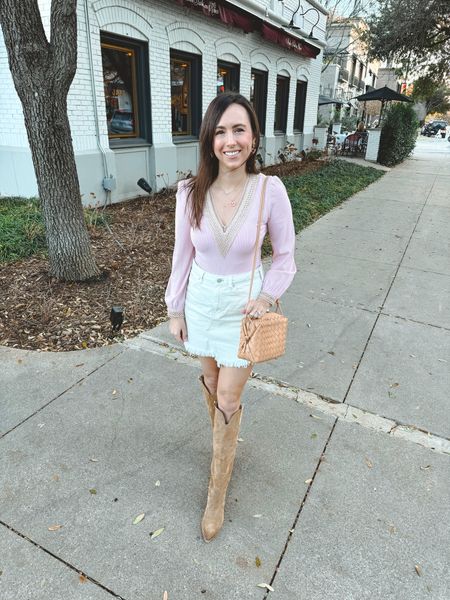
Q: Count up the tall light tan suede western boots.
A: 2